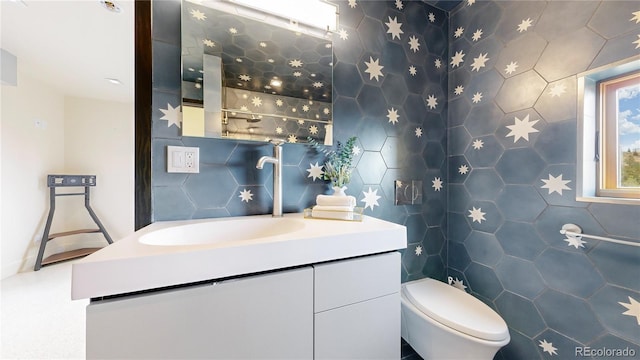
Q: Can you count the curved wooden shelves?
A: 2